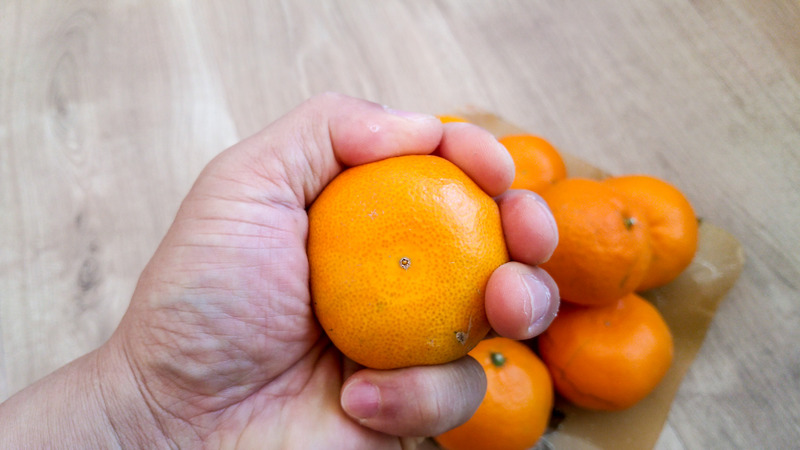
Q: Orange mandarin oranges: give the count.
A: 7